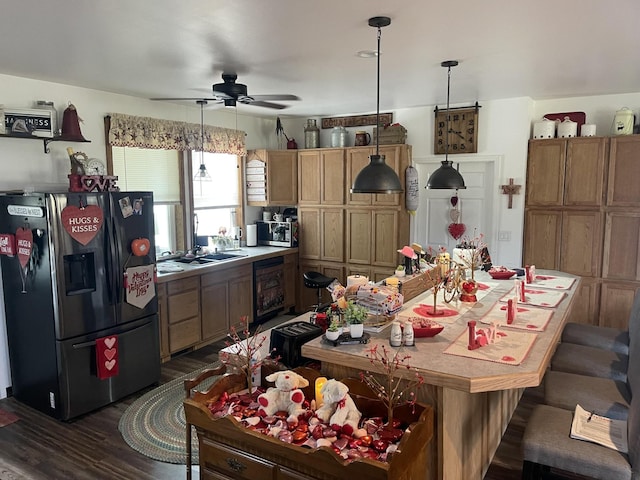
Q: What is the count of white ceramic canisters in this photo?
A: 3